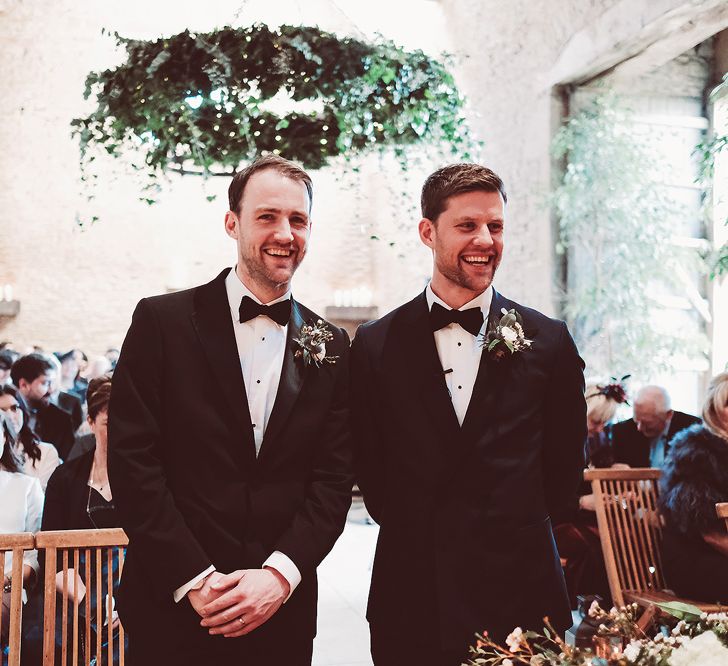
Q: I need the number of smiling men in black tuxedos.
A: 2